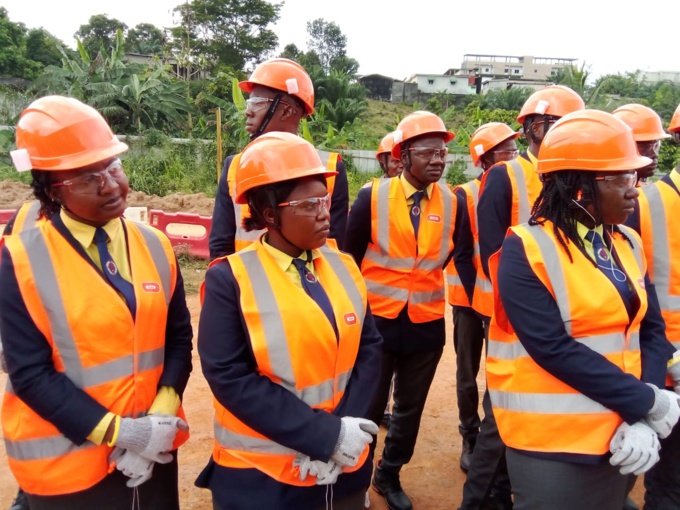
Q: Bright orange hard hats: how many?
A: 10